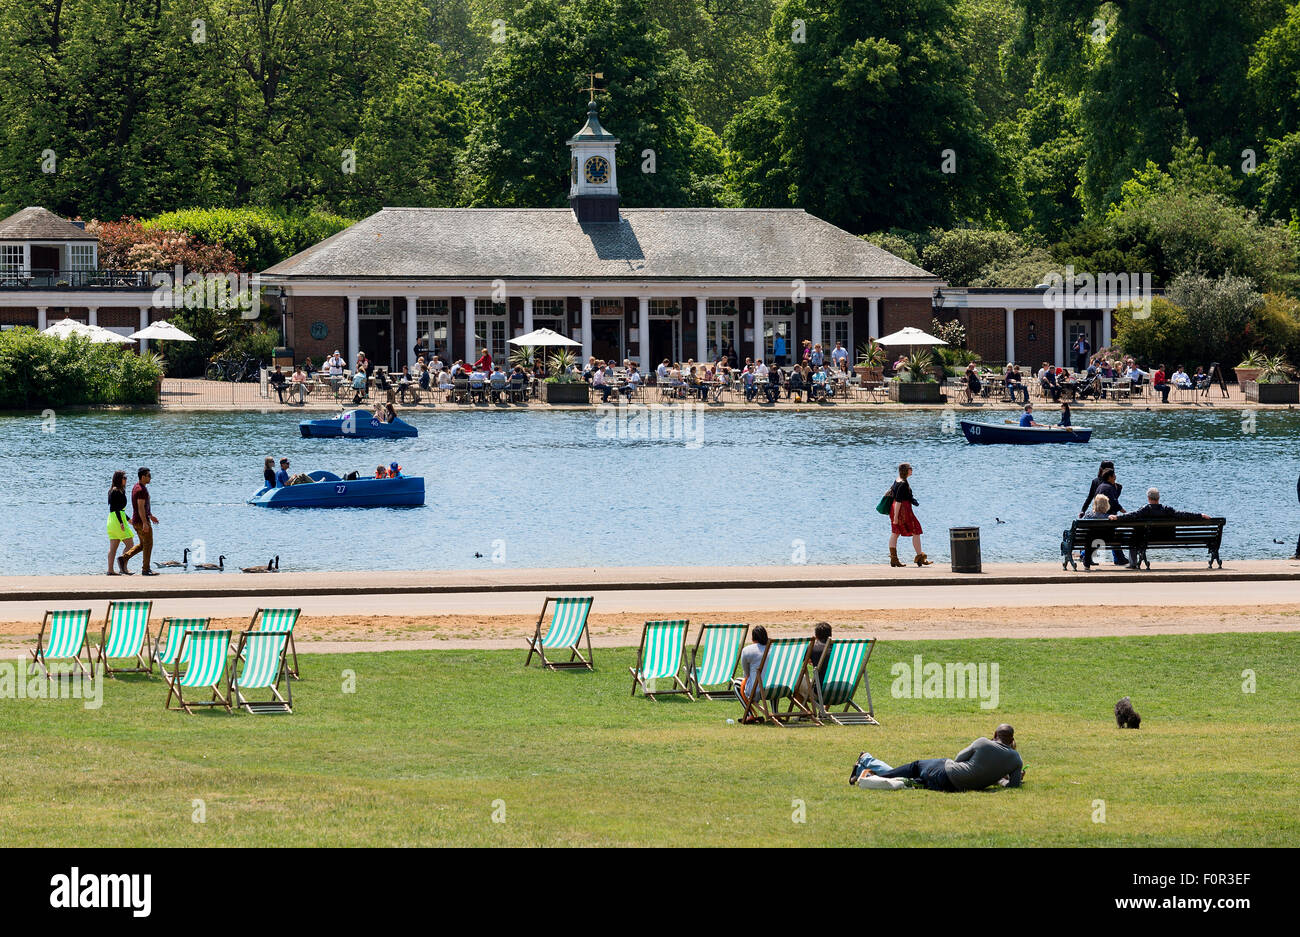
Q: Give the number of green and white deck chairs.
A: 11